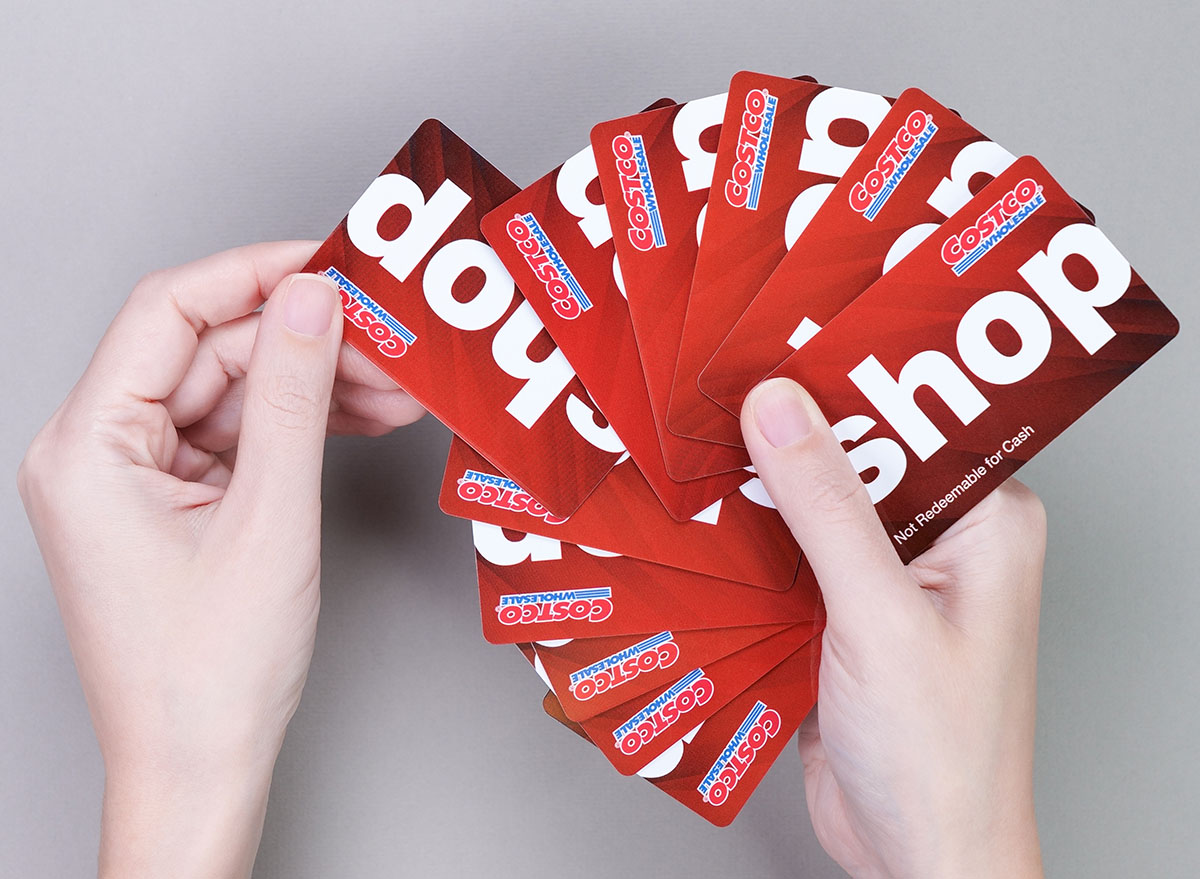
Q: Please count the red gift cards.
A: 11